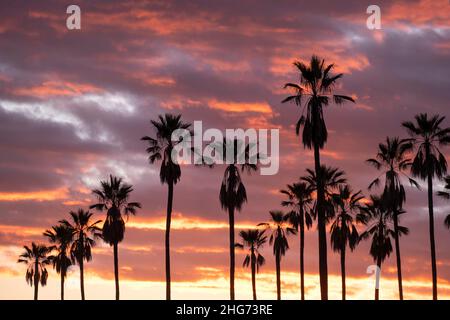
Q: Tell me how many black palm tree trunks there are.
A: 14